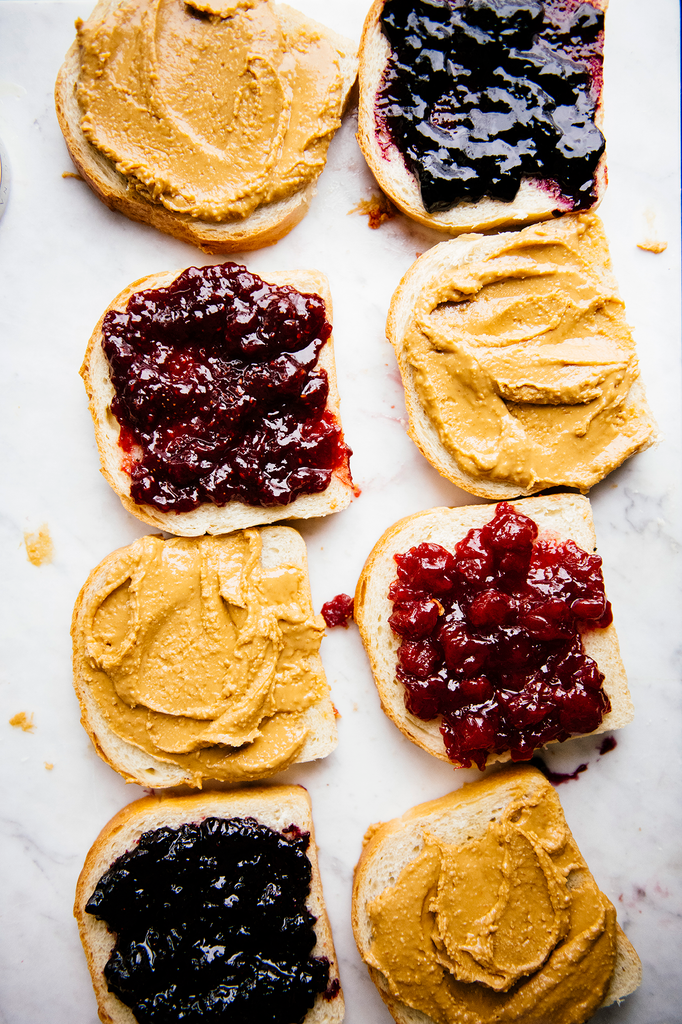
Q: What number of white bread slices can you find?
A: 8